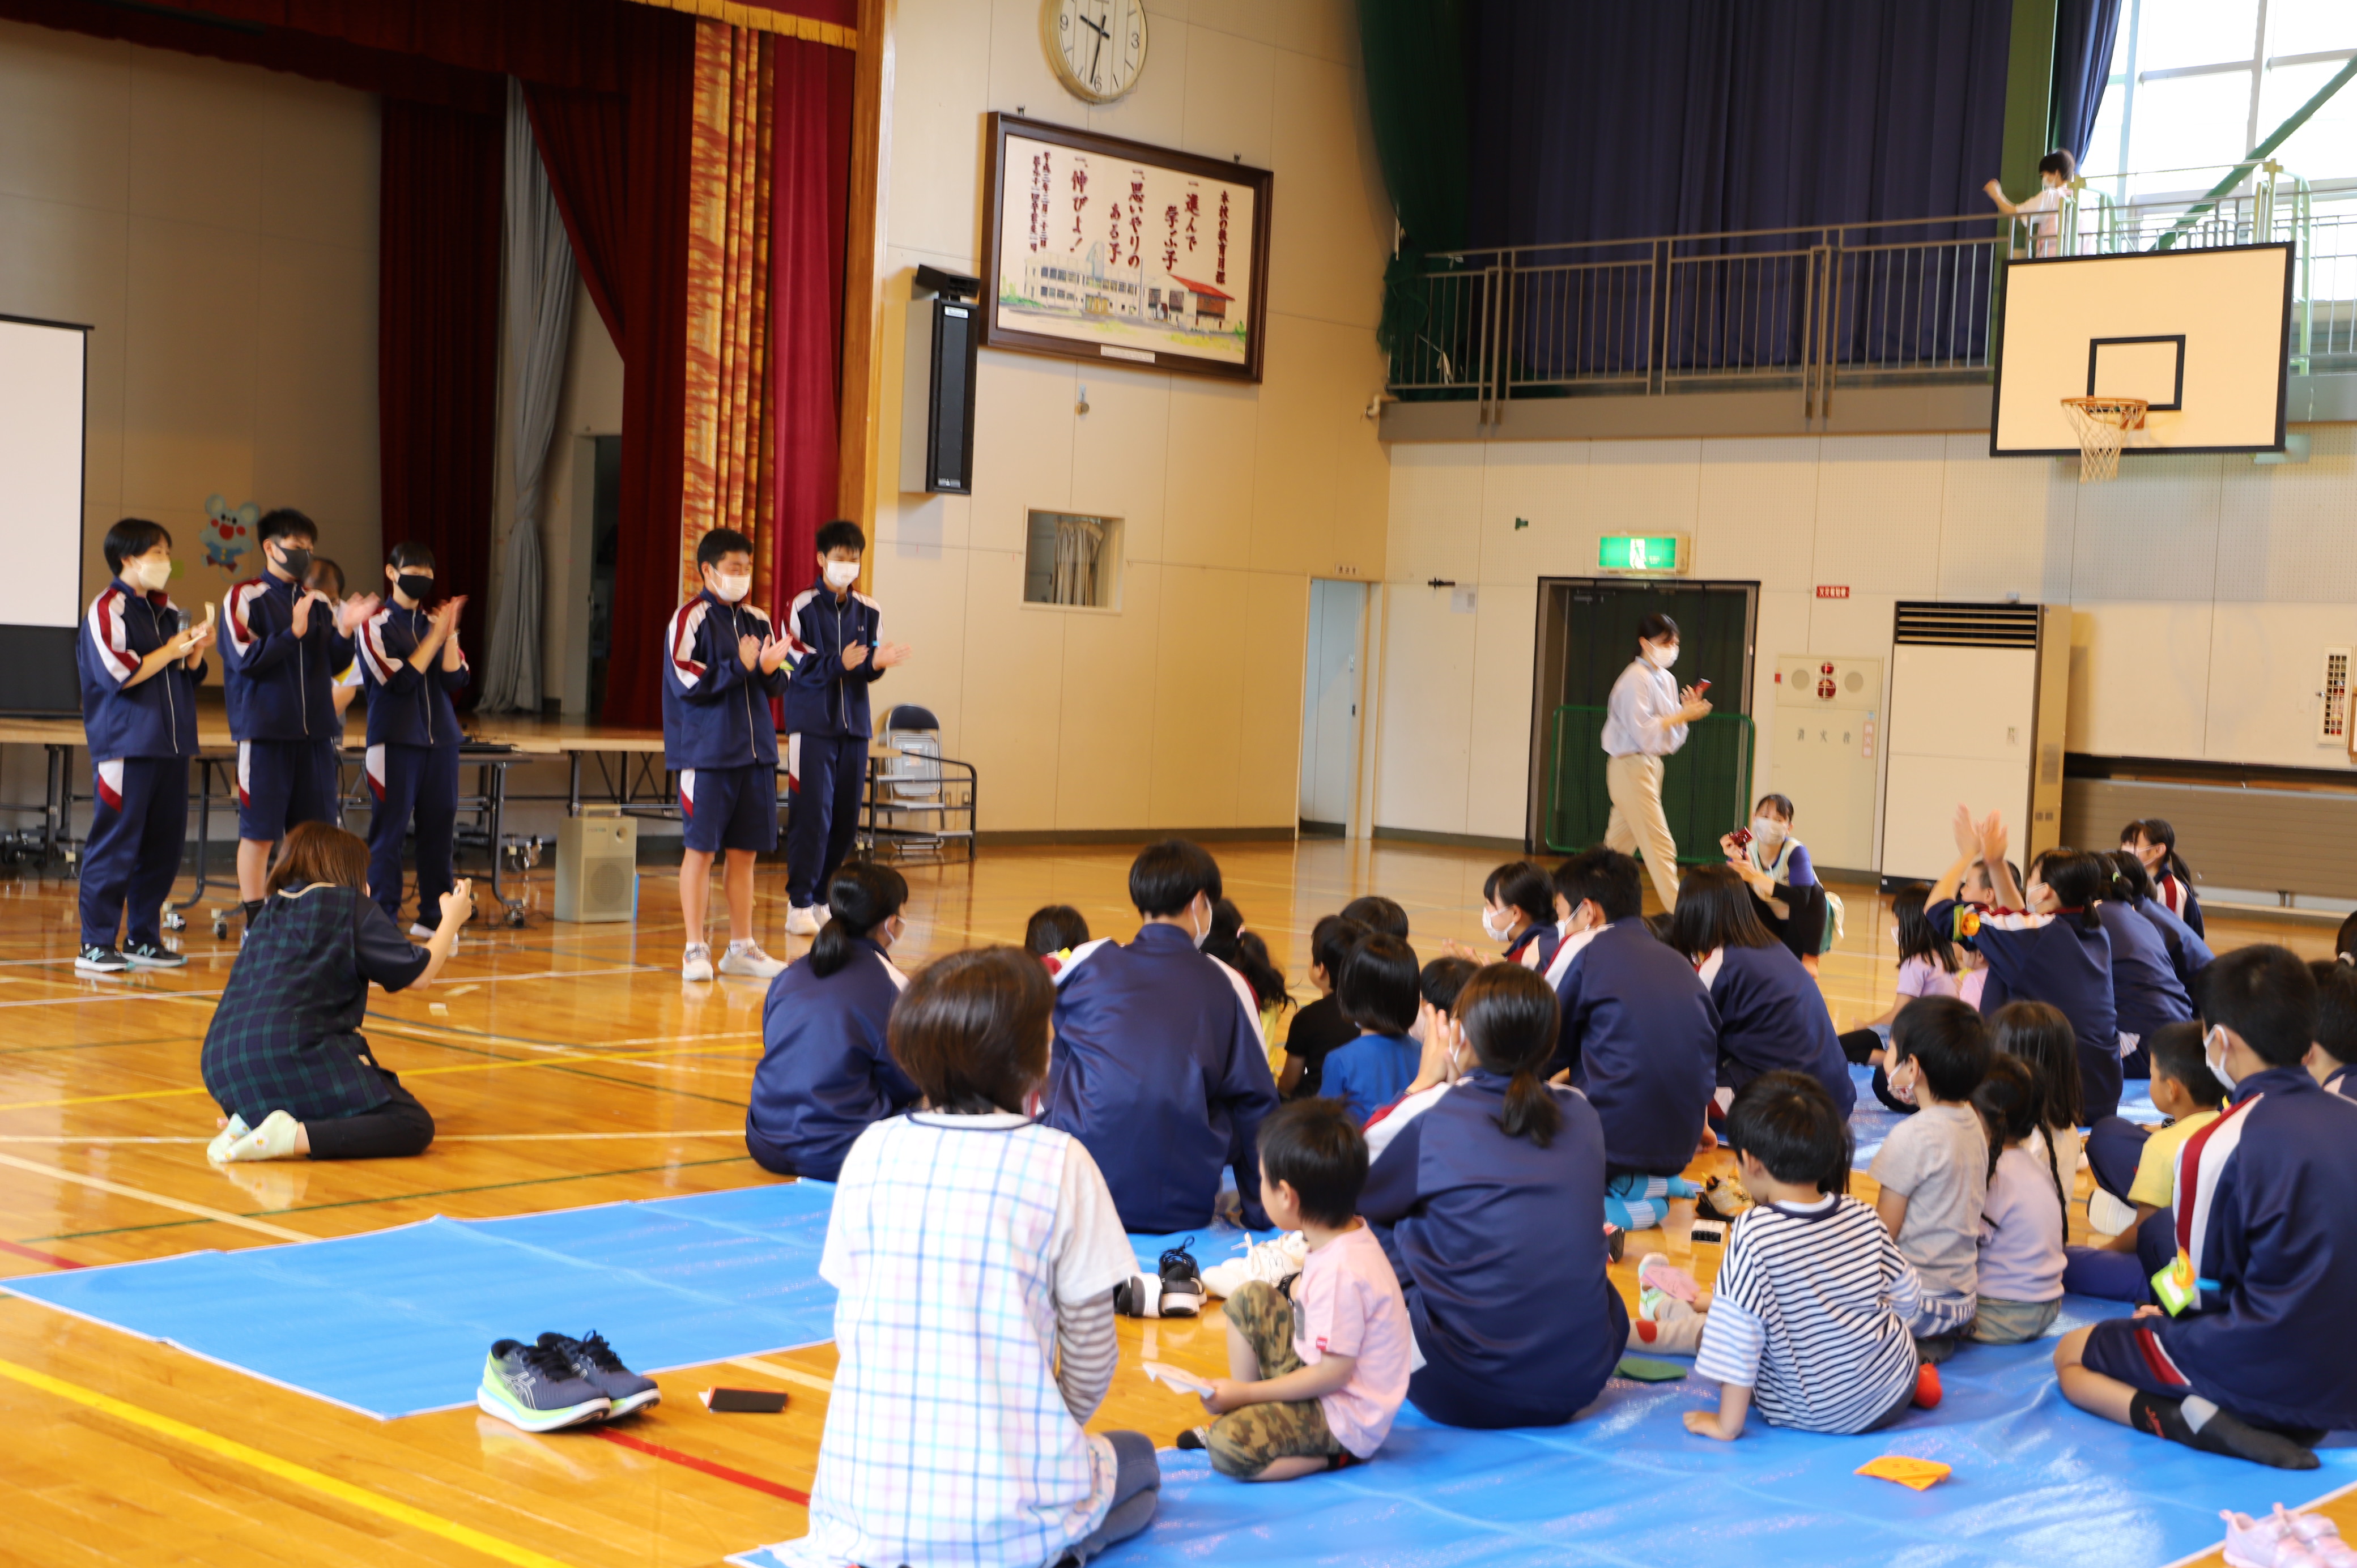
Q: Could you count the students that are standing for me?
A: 5